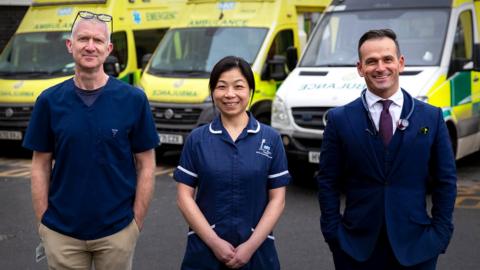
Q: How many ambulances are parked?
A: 3